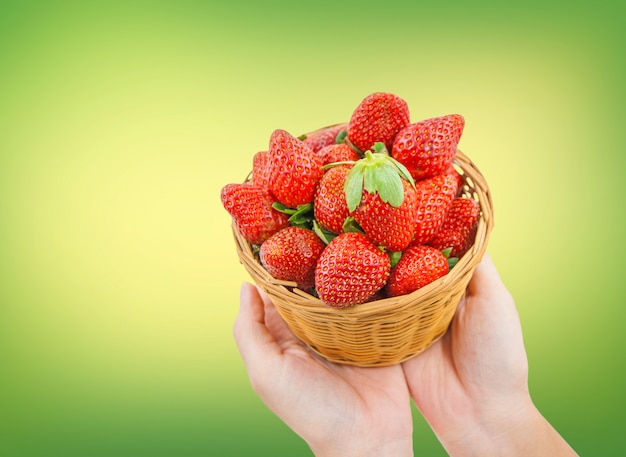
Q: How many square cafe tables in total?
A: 0